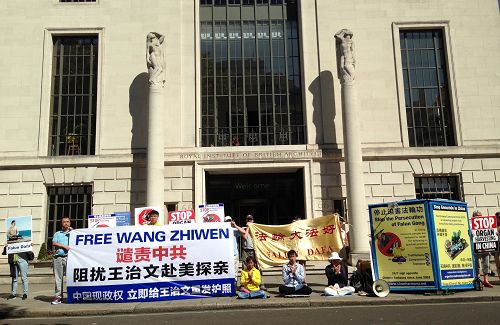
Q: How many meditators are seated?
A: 3